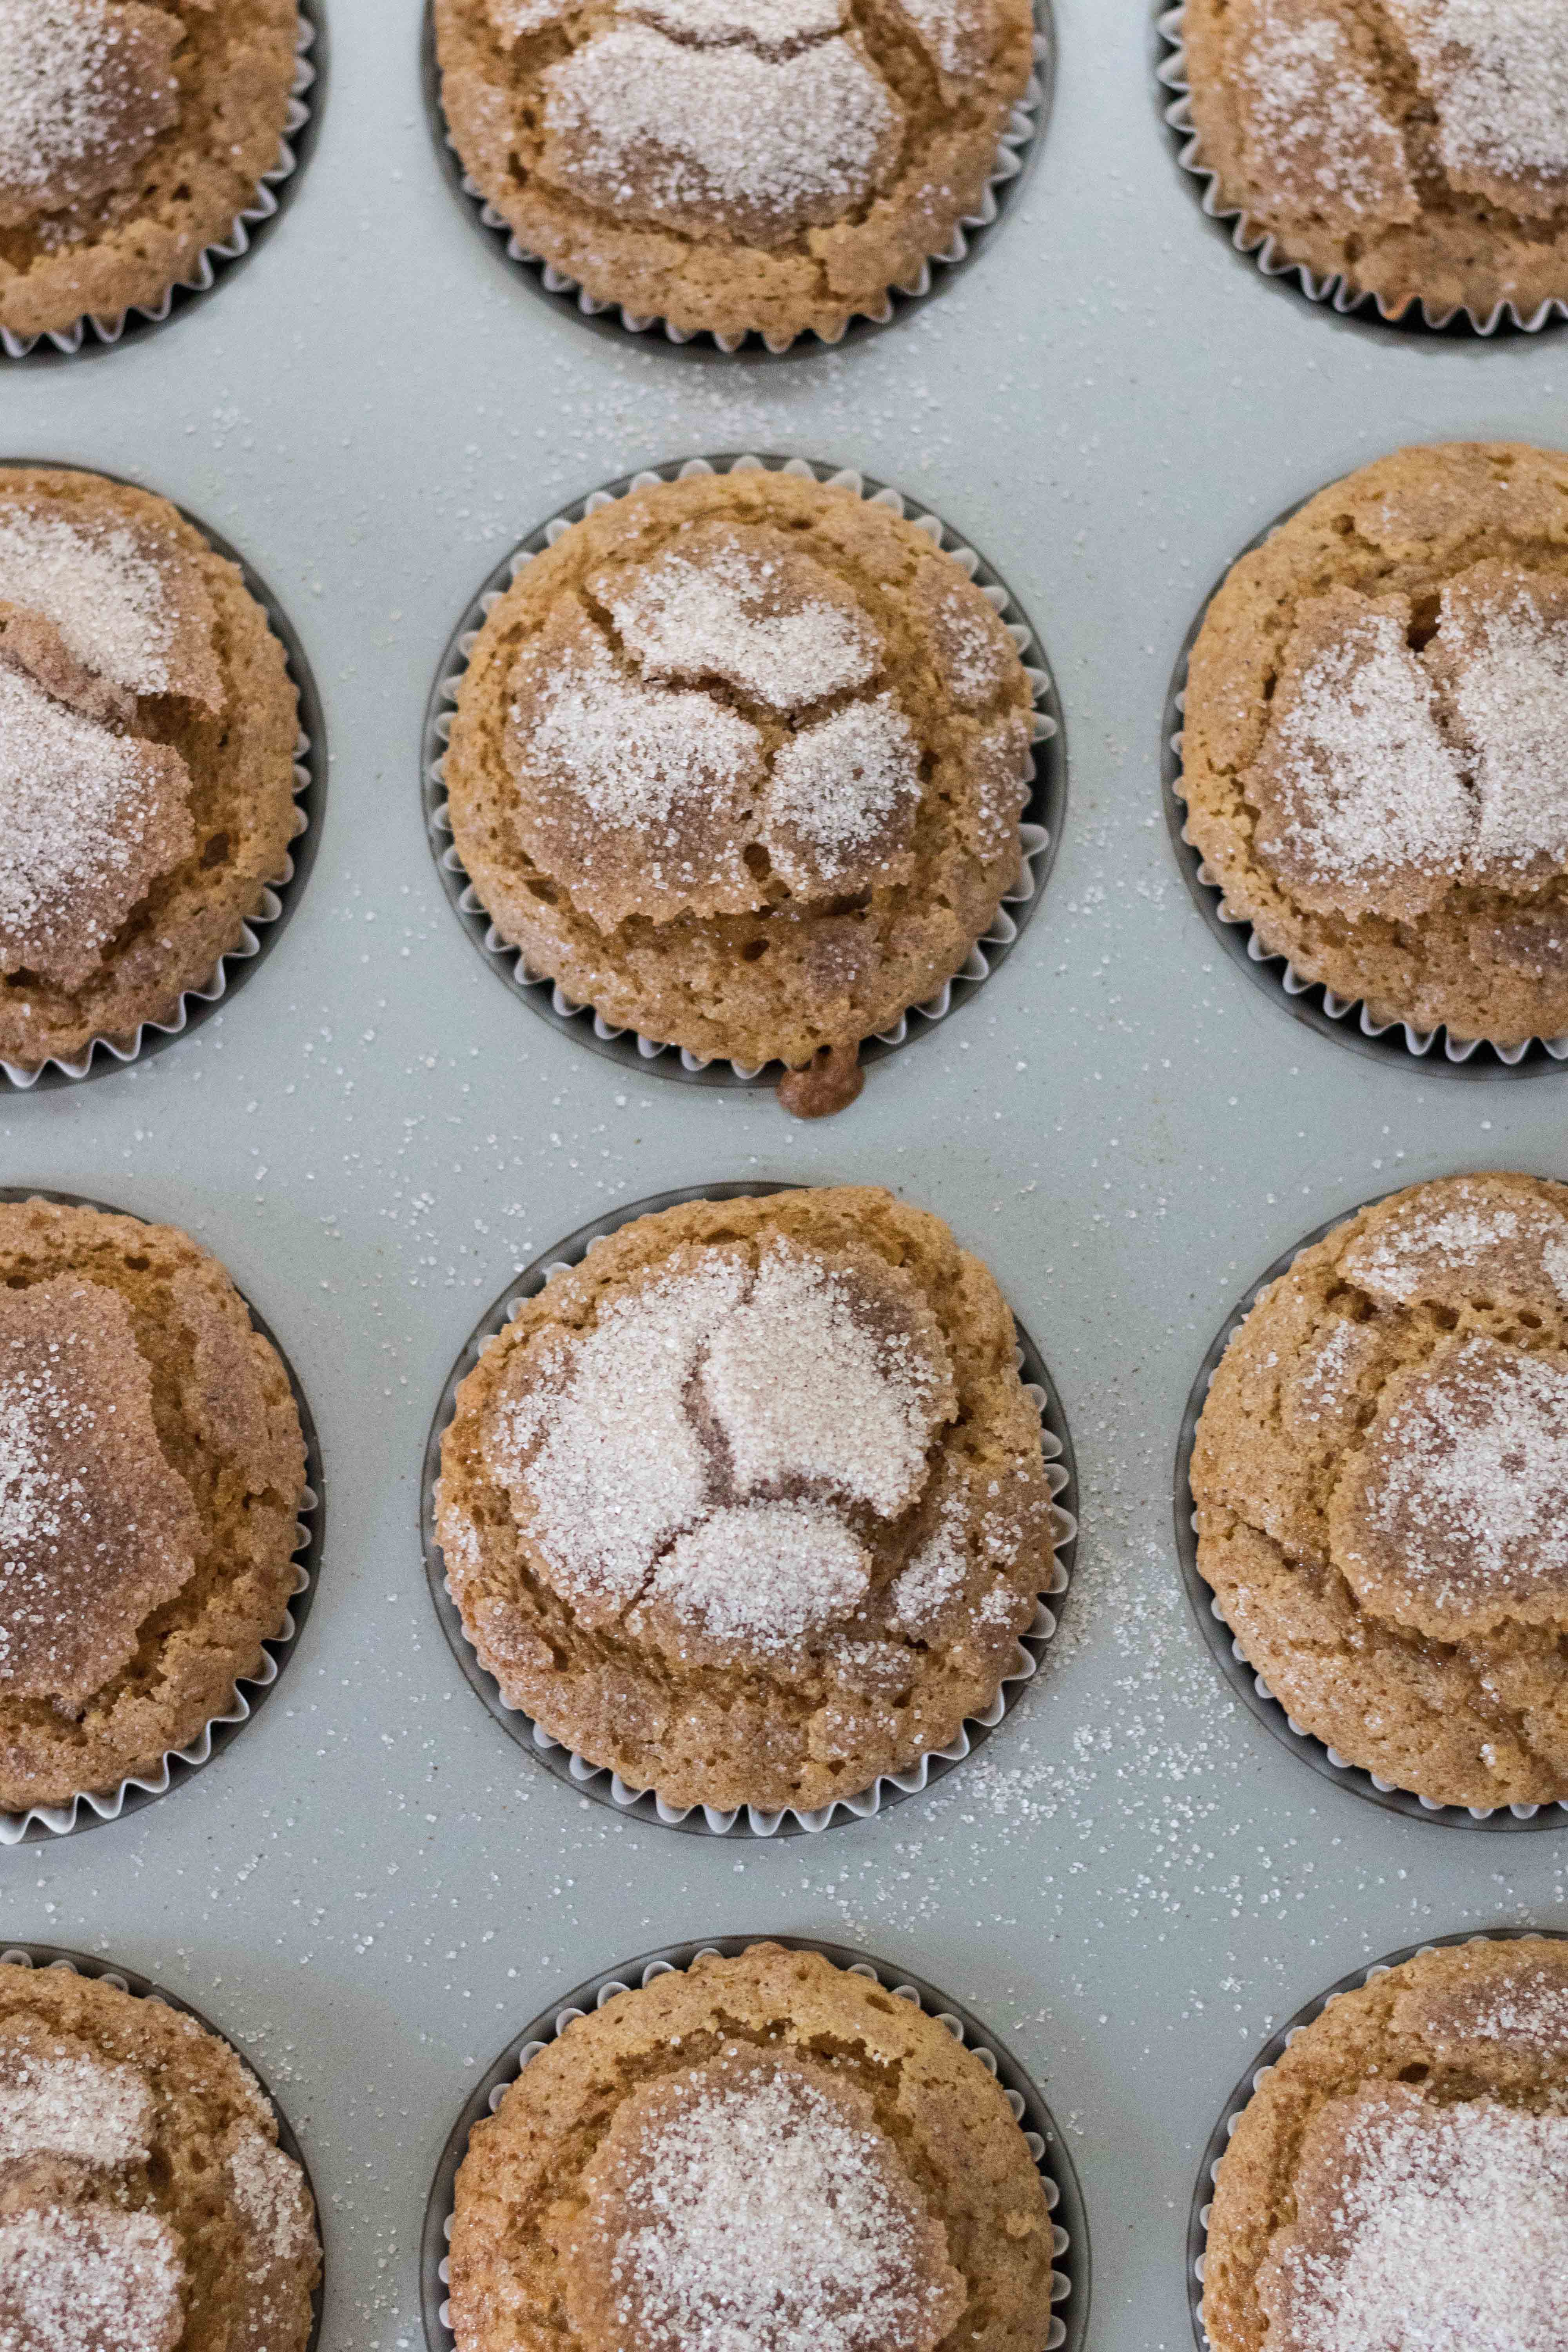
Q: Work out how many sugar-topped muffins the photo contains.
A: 12